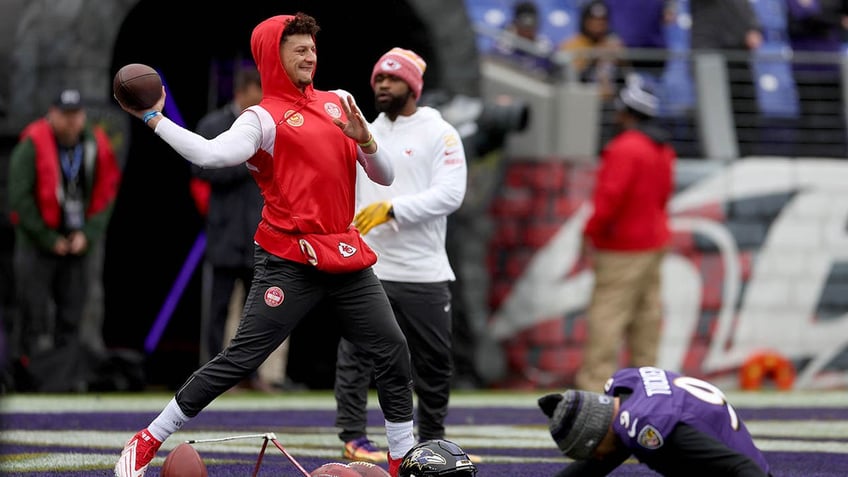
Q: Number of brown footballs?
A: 4